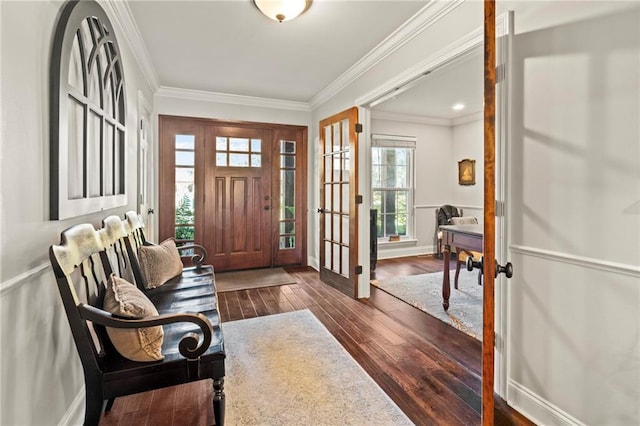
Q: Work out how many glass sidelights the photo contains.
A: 2